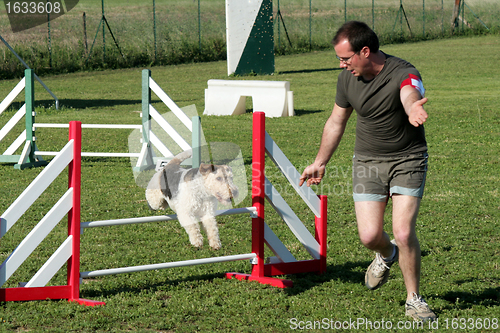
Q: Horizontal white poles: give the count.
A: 4